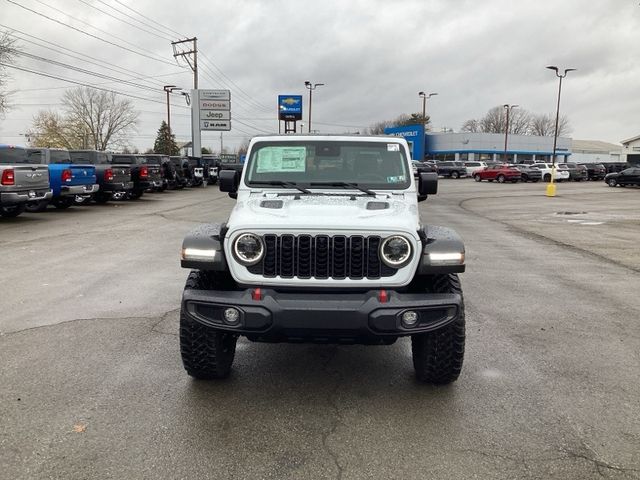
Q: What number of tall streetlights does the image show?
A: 5